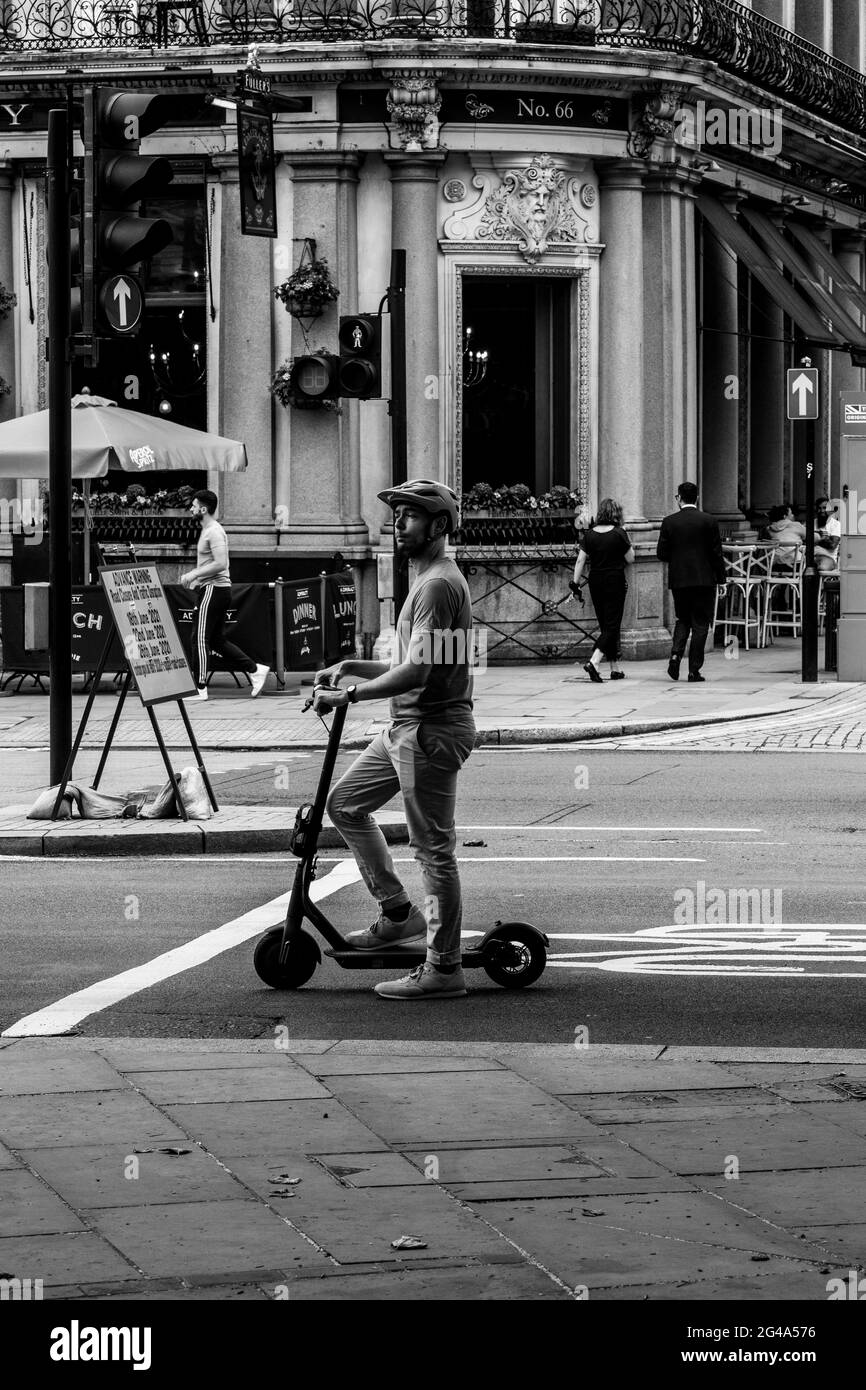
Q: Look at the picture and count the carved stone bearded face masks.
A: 1